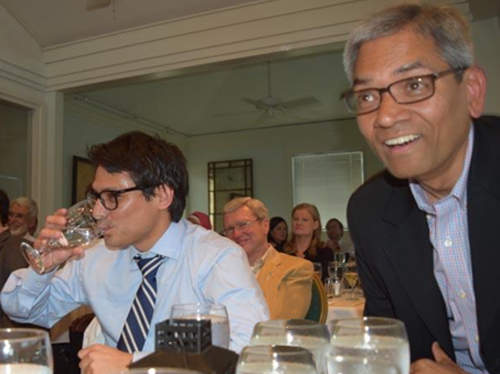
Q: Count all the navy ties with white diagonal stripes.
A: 1